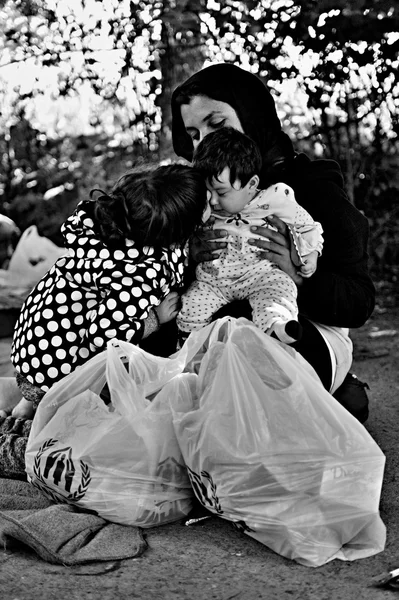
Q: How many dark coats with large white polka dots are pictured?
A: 1